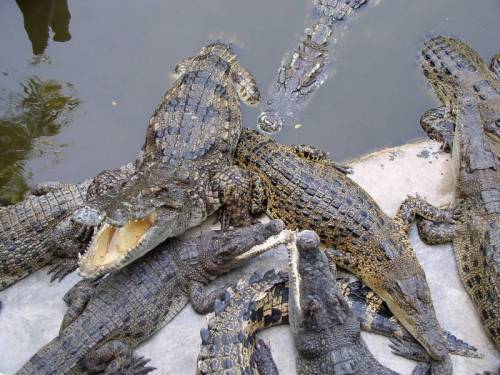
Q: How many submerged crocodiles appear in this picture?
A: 1